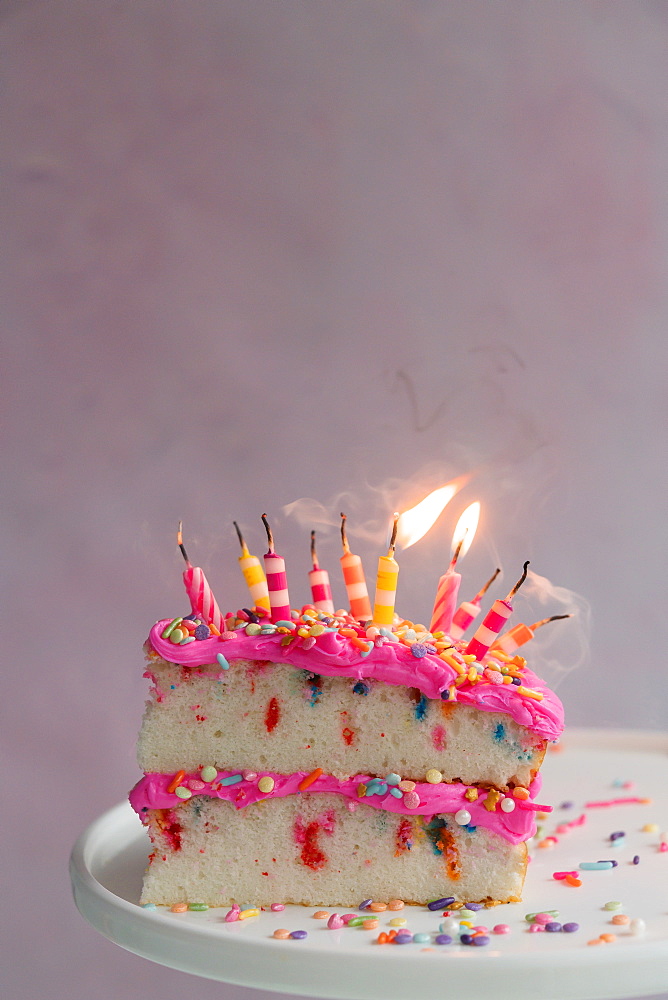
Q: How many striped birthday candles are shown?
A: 10